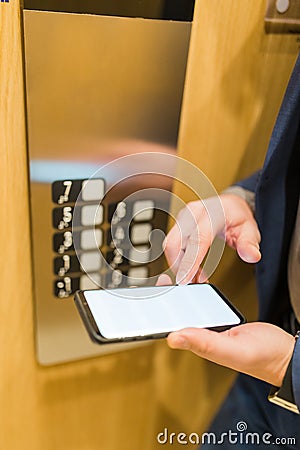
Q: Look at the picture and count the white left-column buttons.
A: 5